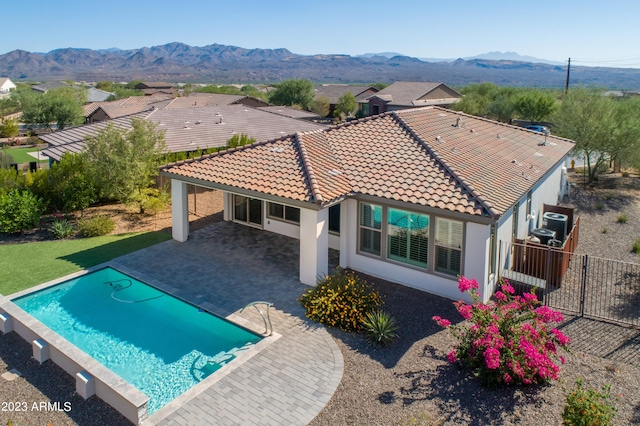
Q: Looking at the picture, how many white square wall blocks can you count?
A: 3